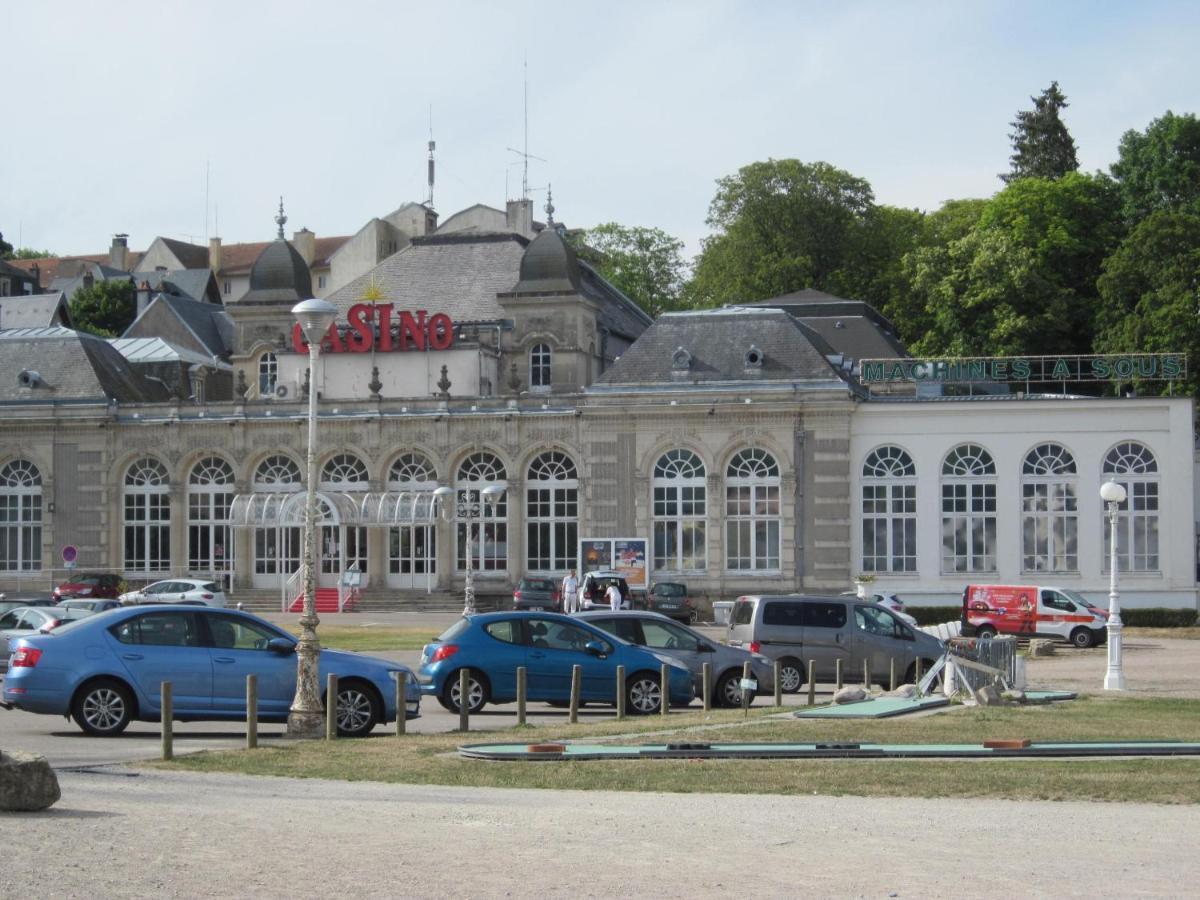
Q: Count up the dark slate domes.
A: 2